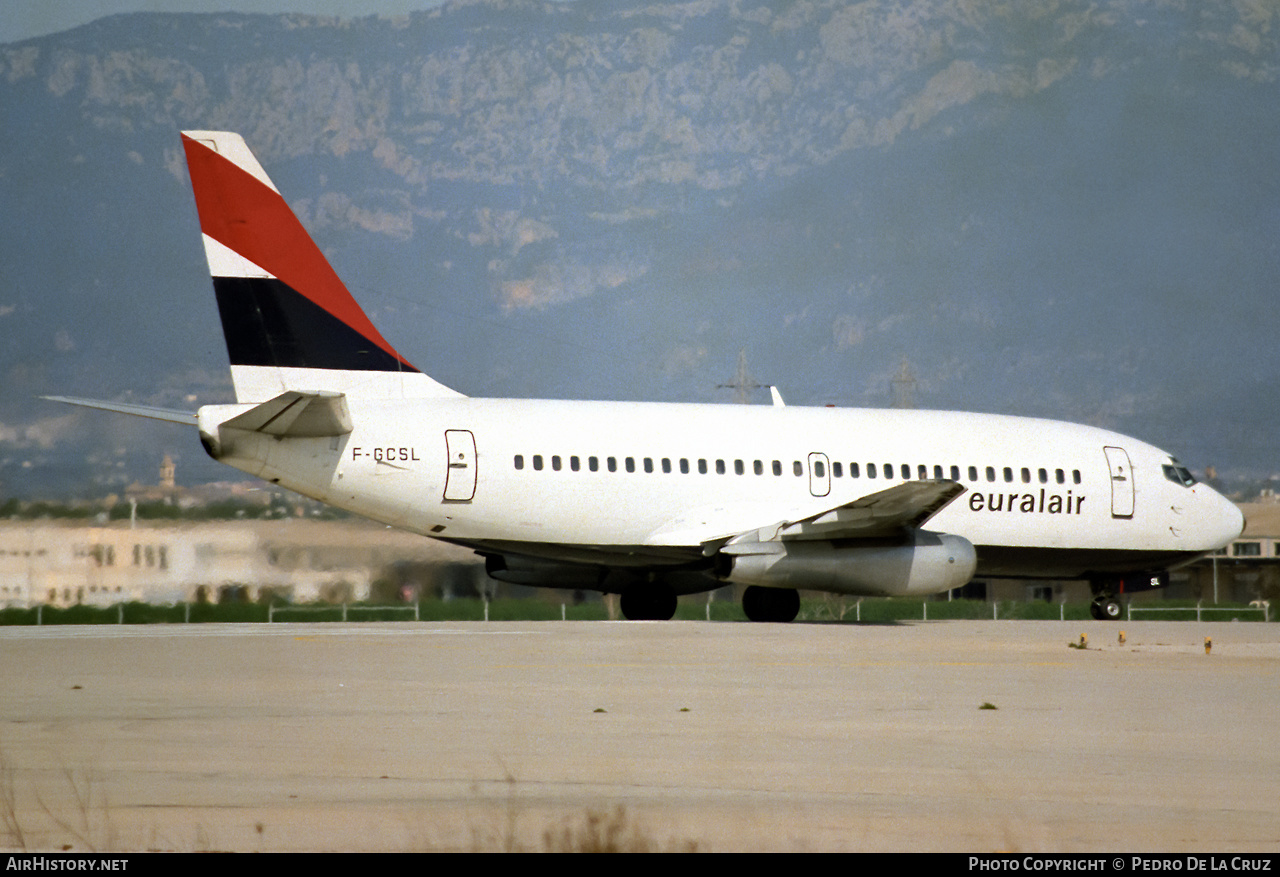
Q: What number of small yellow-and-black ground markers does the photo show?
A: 3